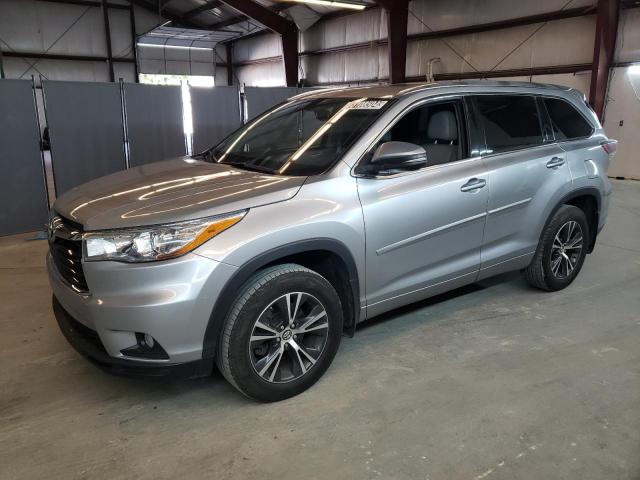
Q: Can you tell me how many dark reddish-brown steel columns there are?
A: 3